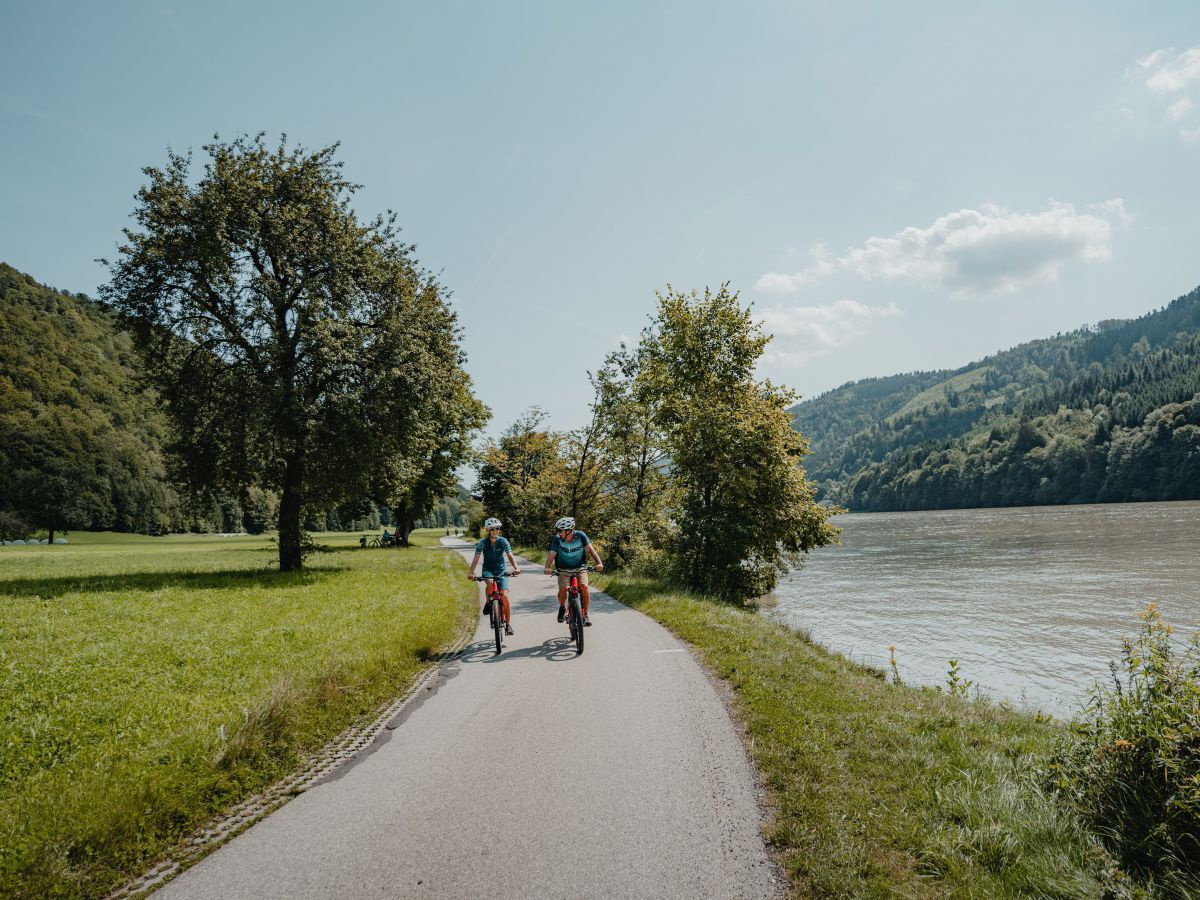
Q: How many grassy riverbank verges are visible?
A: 1